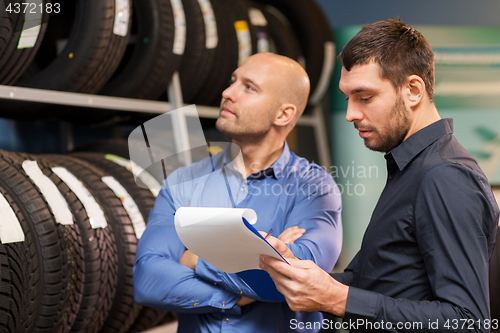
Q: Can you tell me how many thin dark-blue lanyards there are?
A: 0